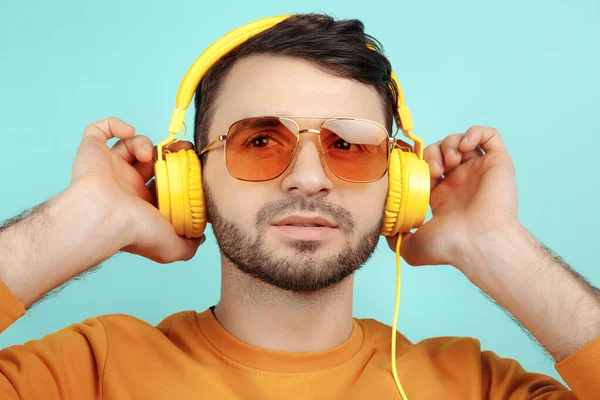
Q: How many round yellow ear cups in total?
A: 2